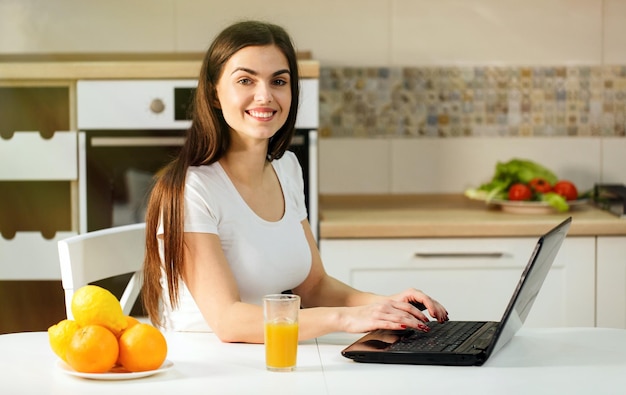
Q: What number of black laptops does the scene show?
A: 1